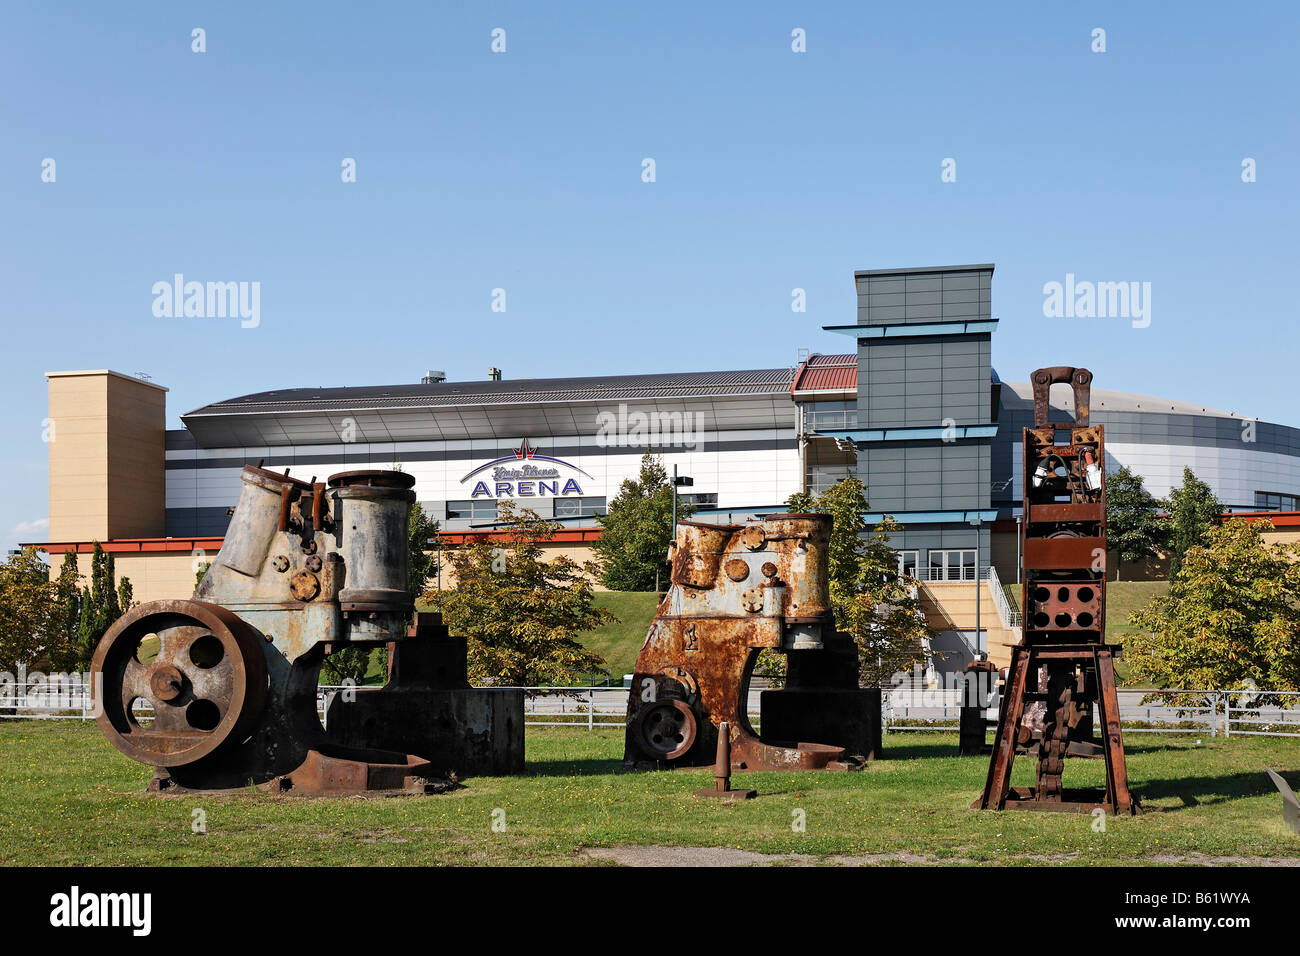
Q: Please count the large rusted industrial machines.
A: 3